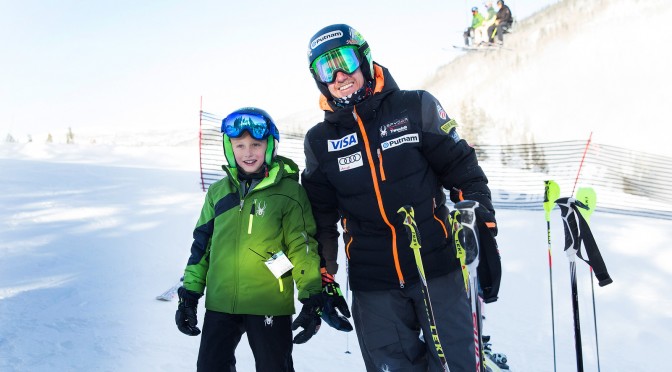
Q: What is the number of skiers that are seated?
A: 3